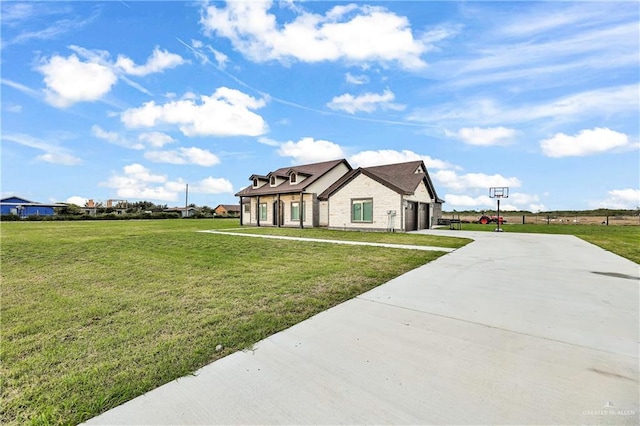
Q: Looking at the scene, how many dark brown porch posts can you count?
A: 4